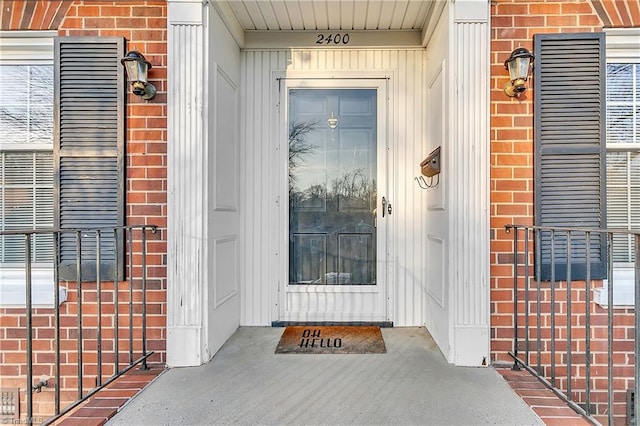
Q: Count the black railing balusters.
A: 15